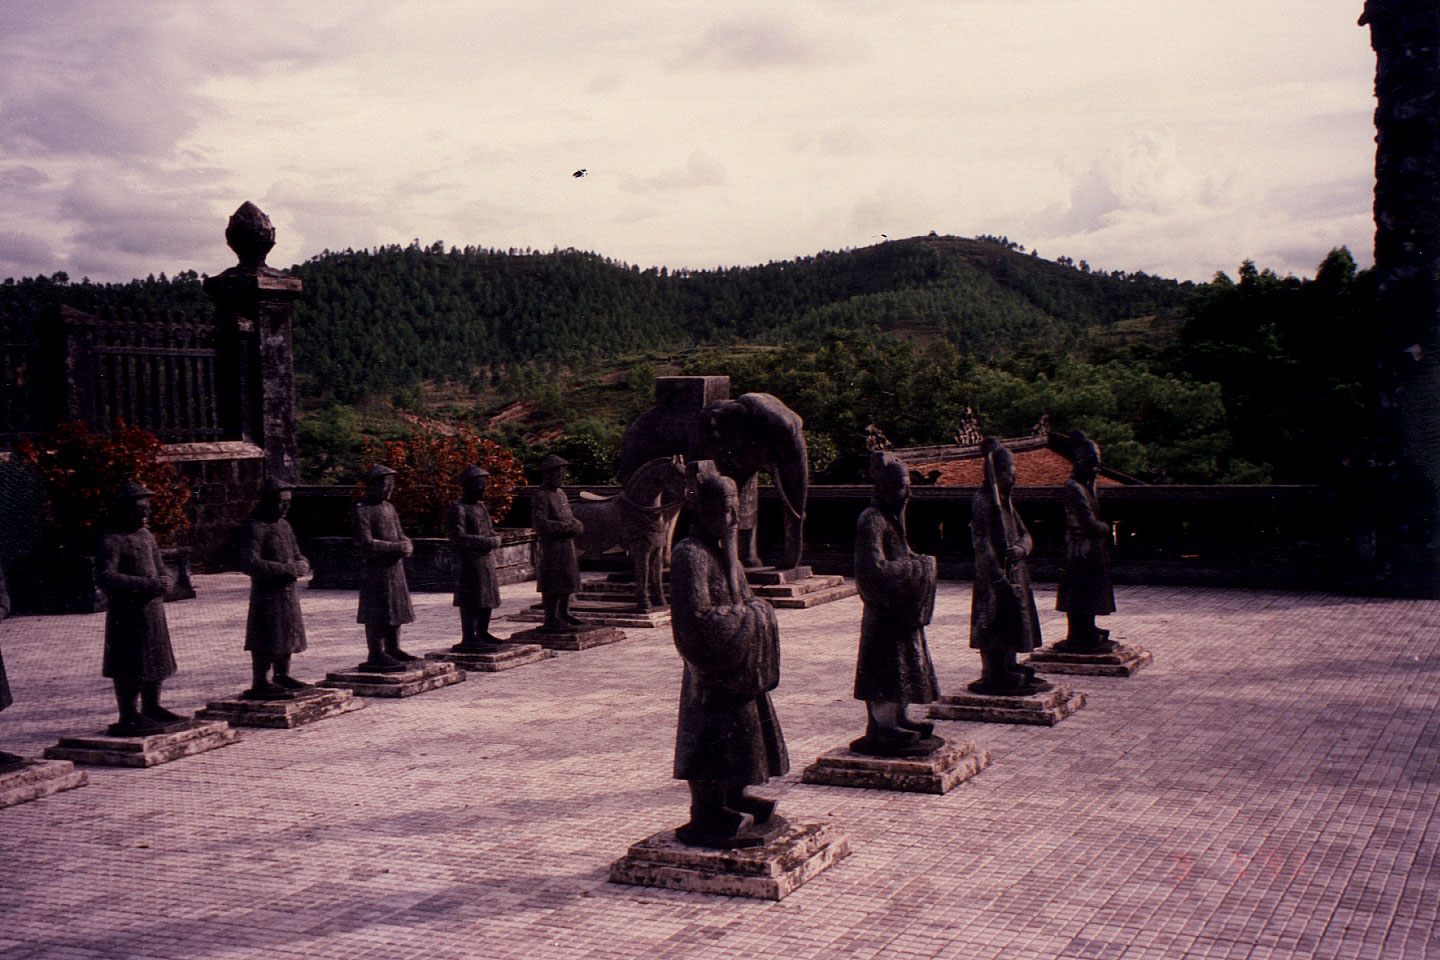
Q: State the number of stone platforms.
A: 12